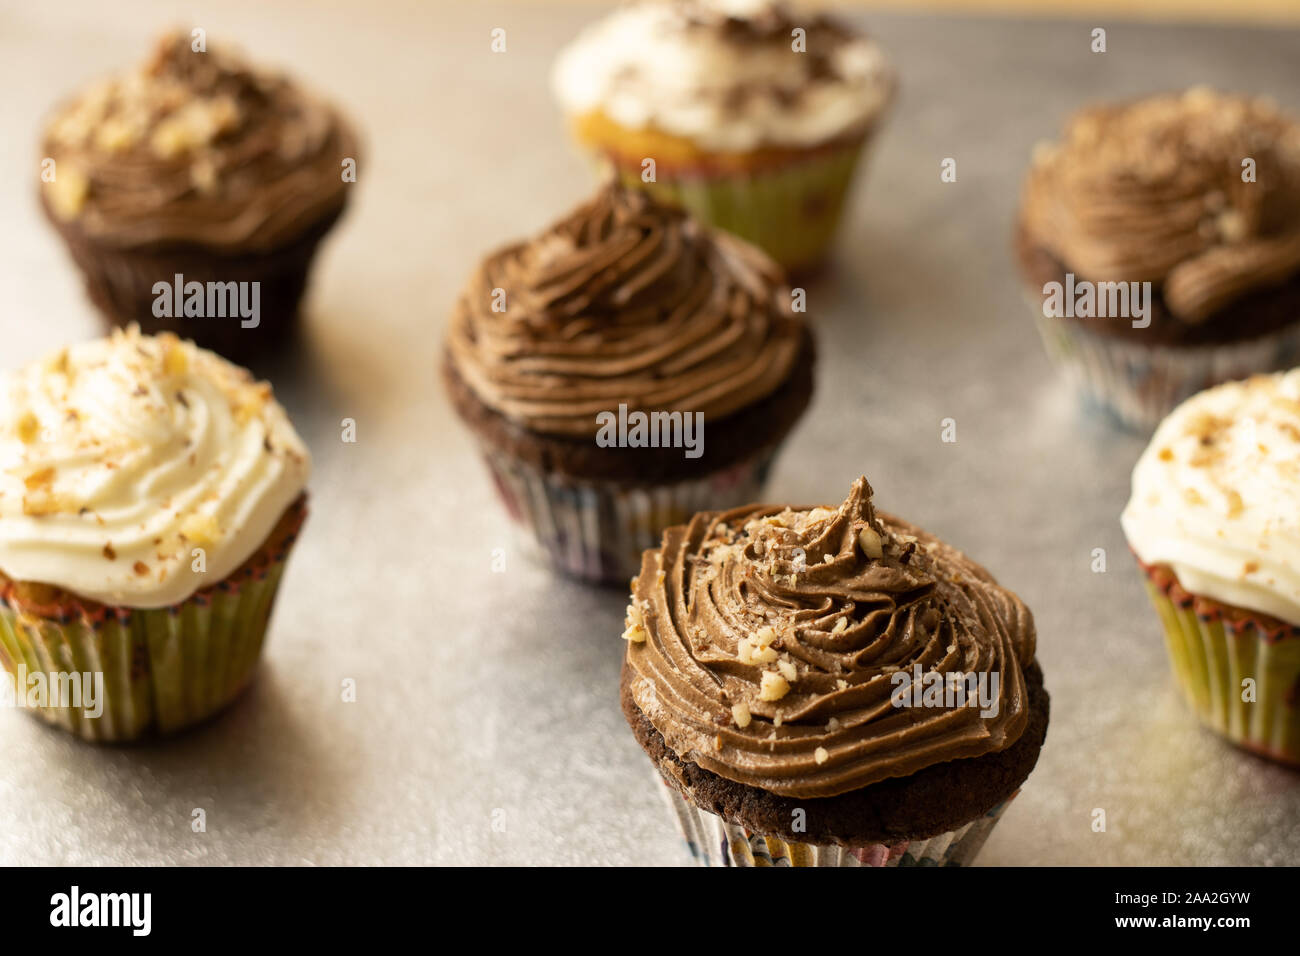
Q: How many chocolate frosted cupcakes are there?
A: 4